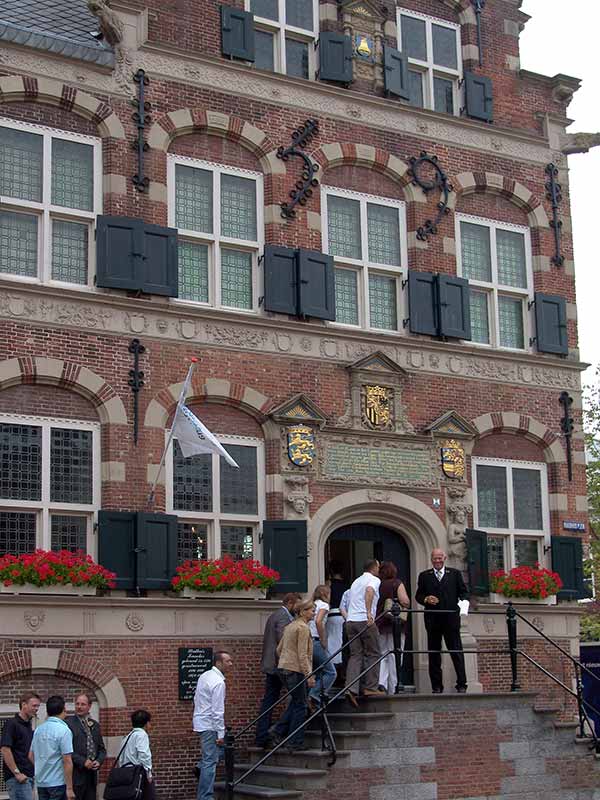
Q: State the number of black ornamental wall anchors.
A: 7